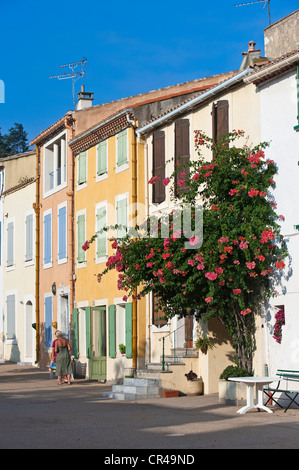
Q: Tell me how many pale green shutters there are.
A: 6